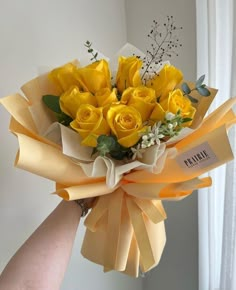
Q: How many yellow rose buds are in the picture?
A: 10